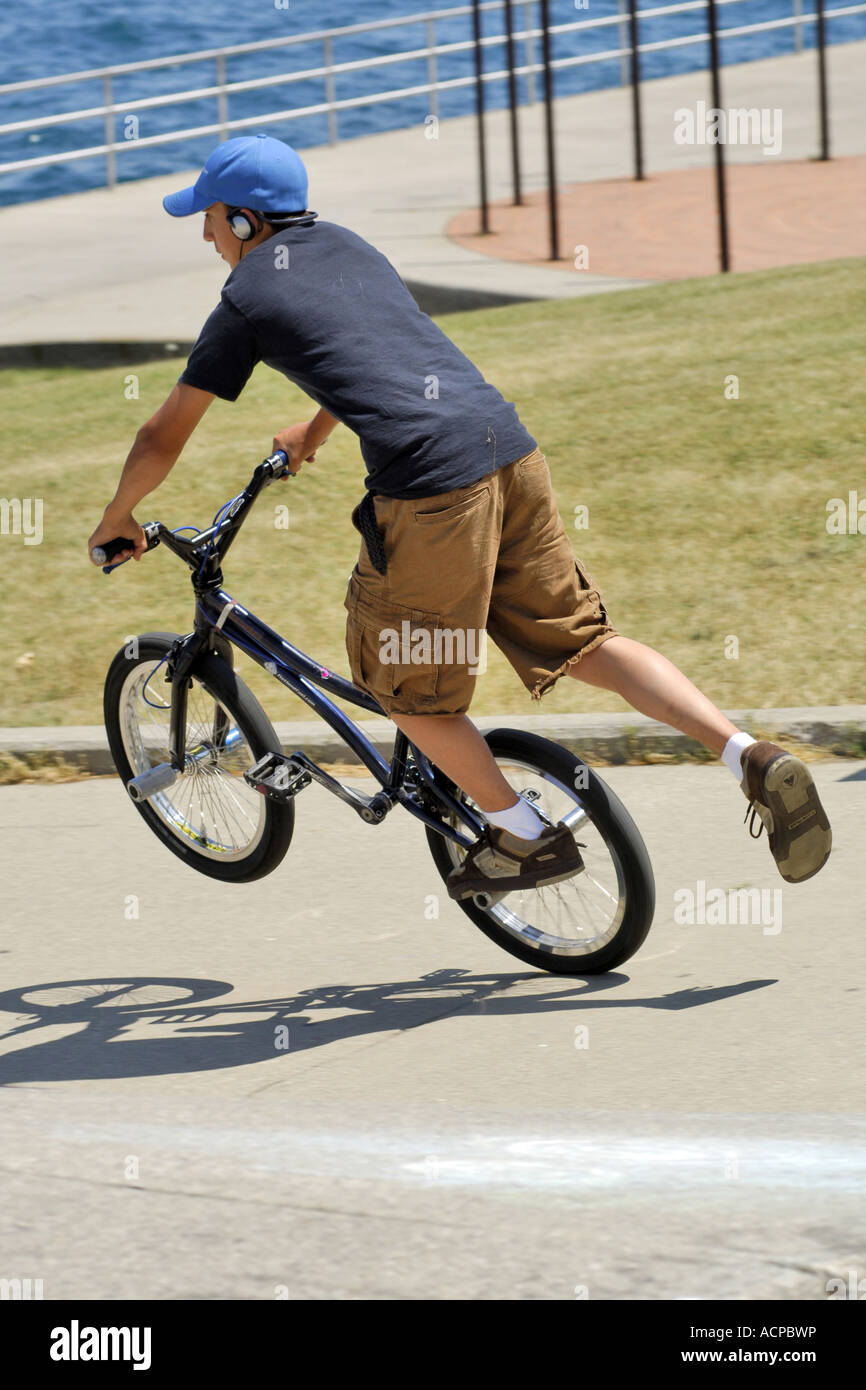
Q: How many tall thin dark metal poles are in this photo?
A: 6